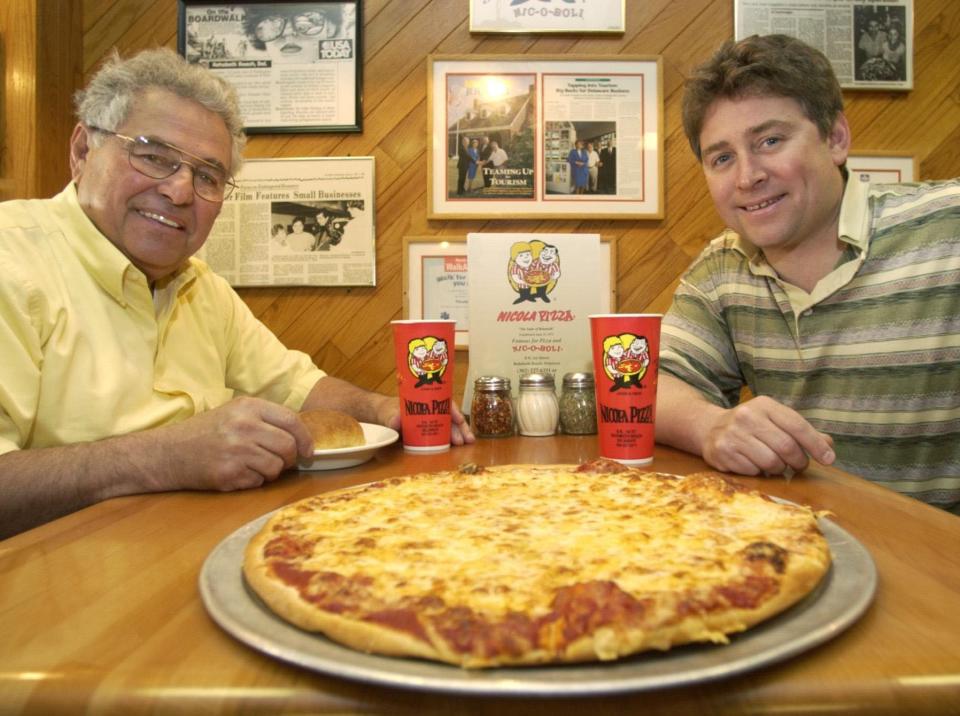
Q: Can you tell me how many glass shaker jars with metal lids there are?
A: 3